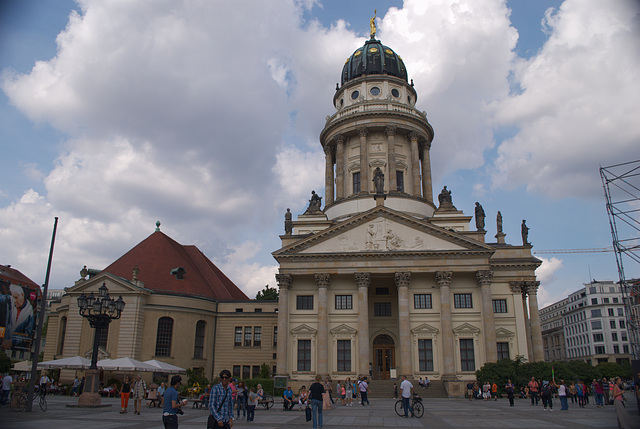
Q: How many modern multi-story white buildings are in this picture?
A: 1